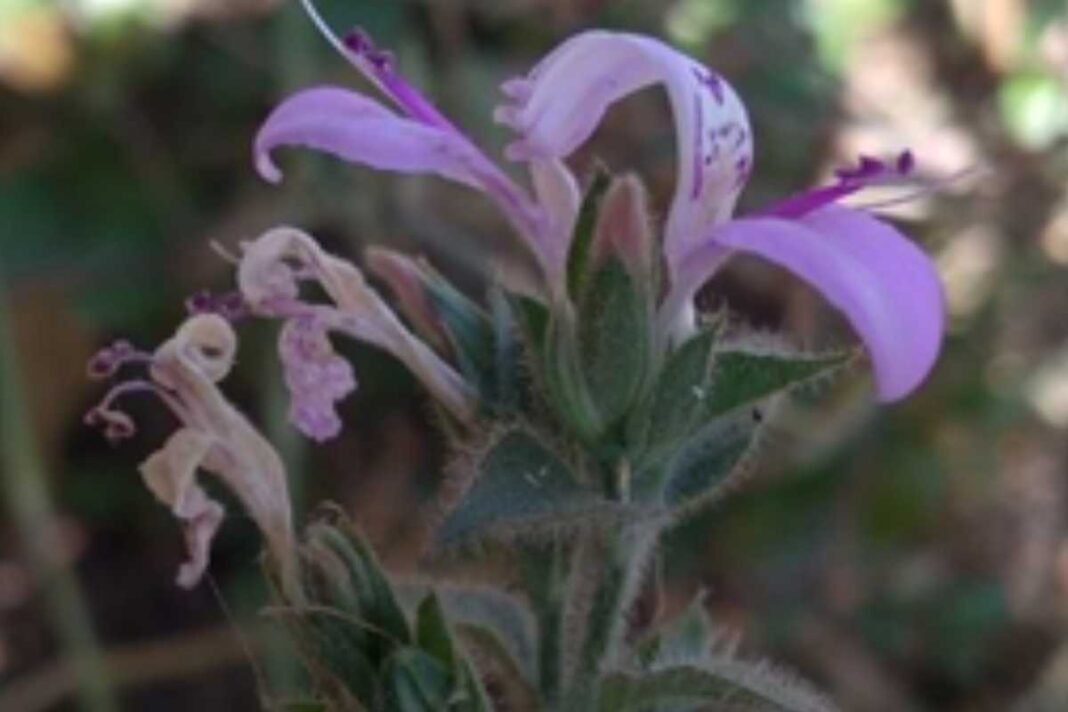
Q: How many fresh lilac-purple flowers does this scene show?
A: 2